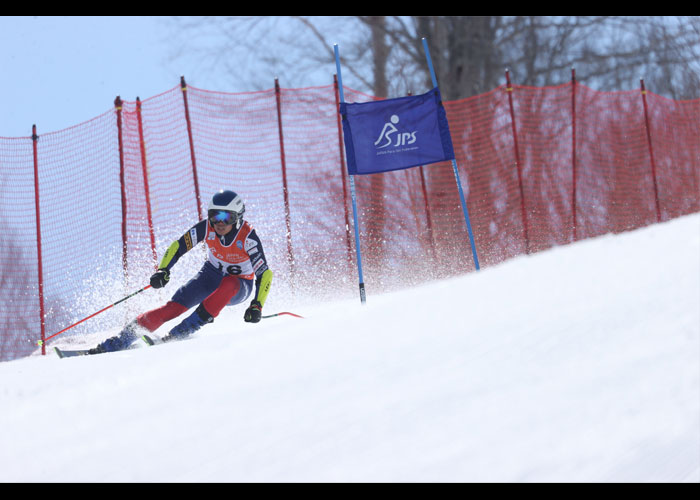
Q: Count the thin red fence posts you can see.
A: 10